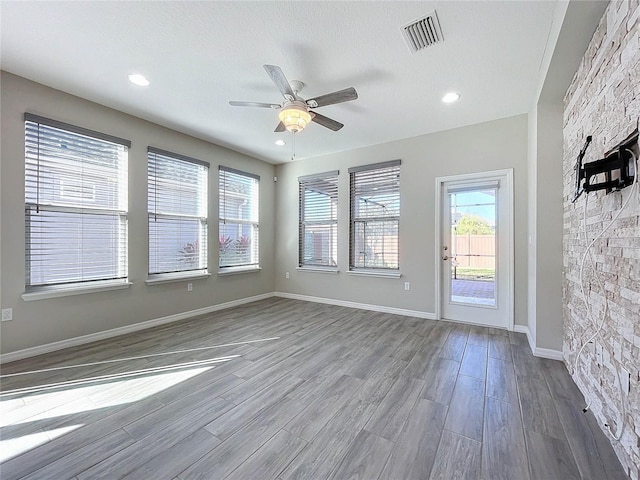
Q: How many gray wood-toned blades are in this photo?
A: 5